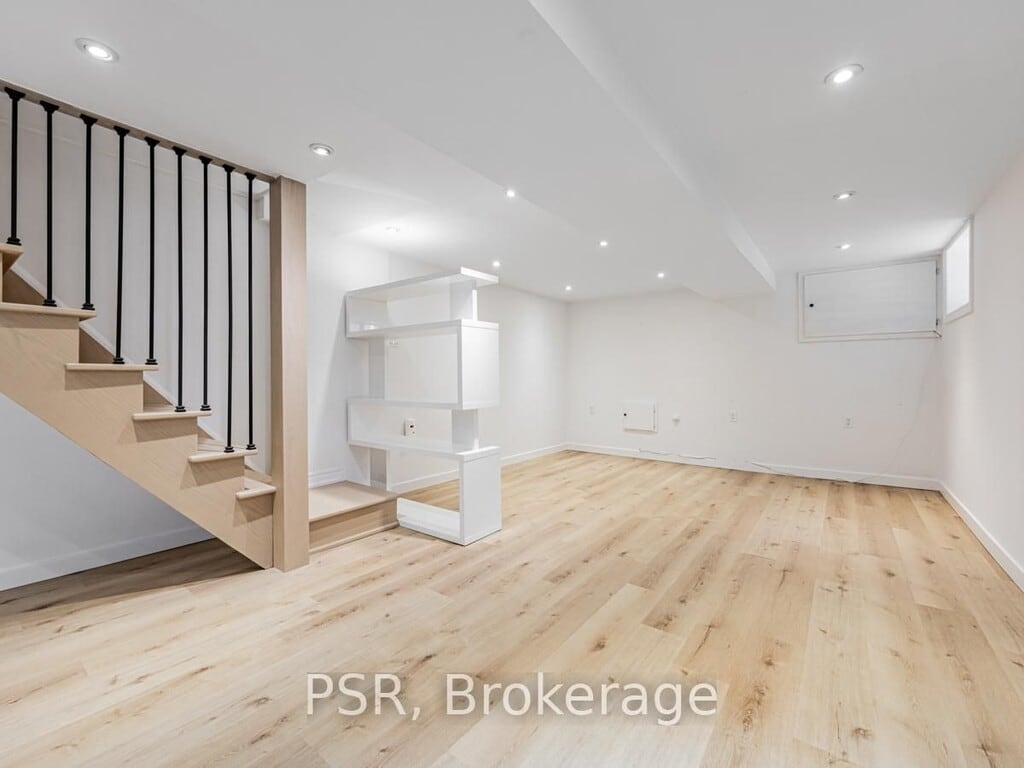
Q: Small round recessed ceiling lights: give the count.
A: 11